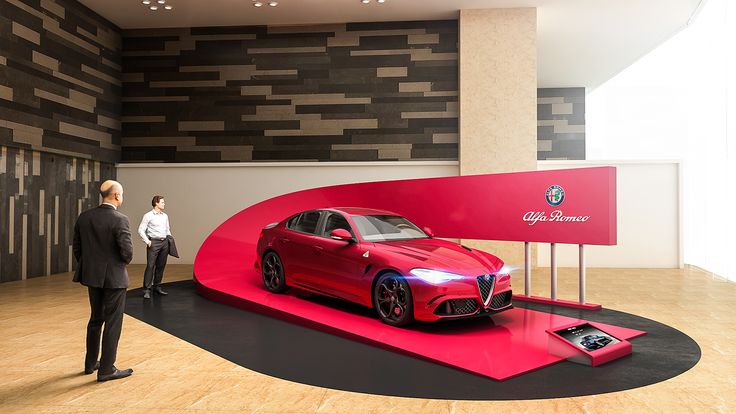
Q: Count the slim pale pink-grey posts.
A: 3